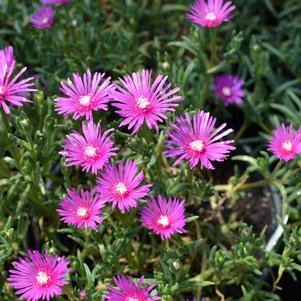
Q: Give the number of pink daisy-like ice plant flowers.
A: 15